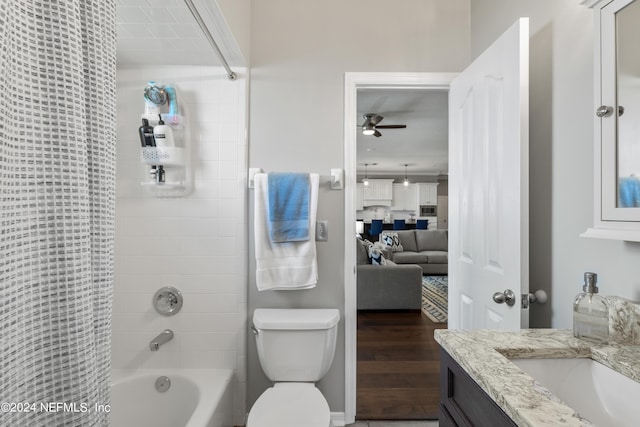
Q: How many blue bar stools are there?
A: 3